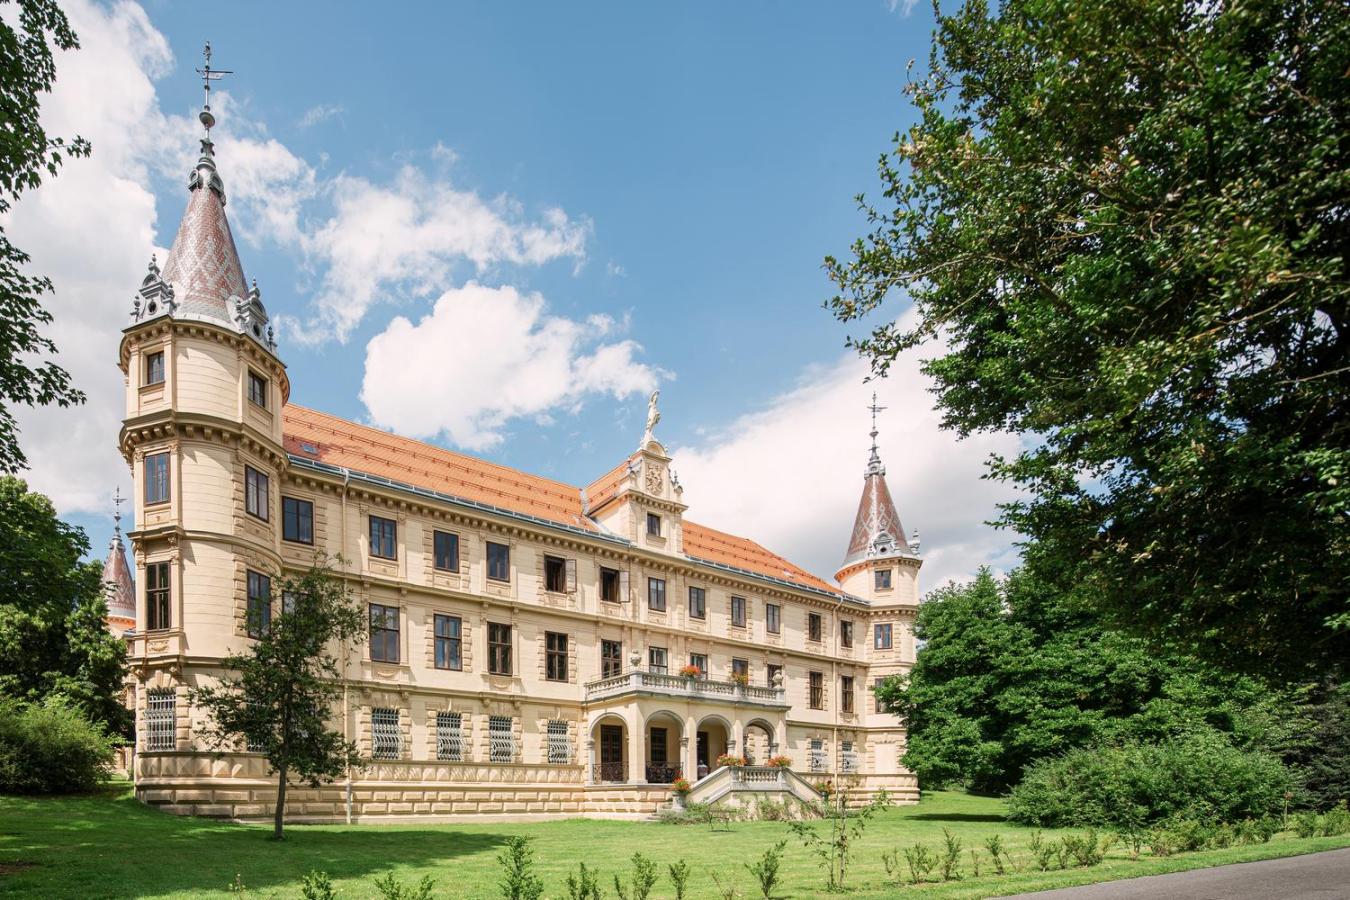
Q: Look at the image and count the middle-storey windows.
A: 15